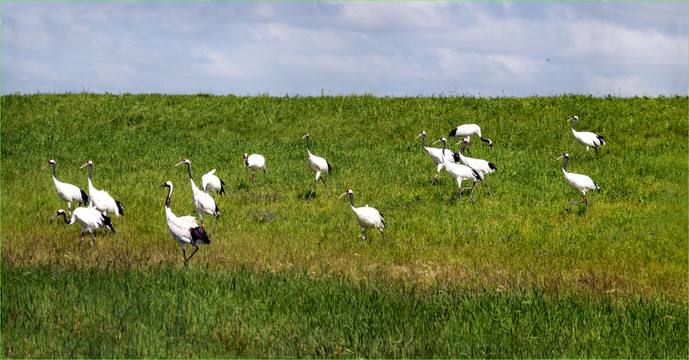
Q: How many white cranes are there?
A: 15